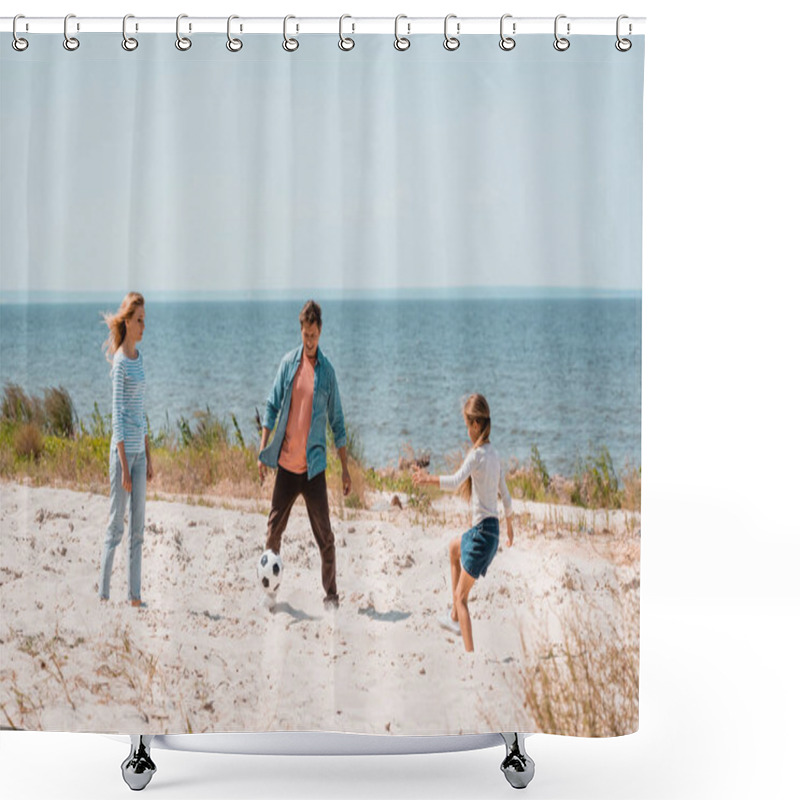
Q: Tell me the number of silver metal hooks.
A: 12